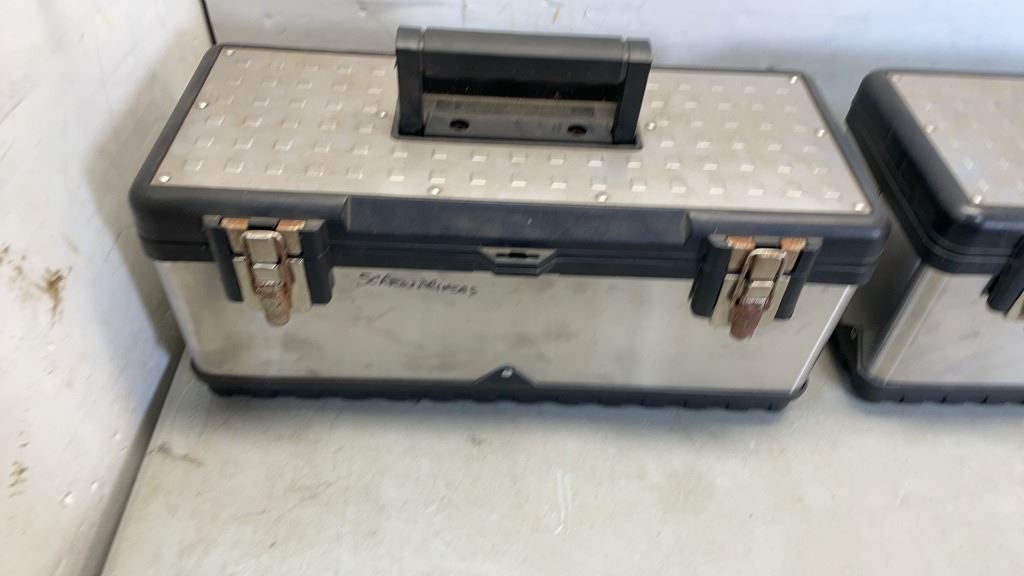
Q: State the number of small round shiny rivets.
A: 14